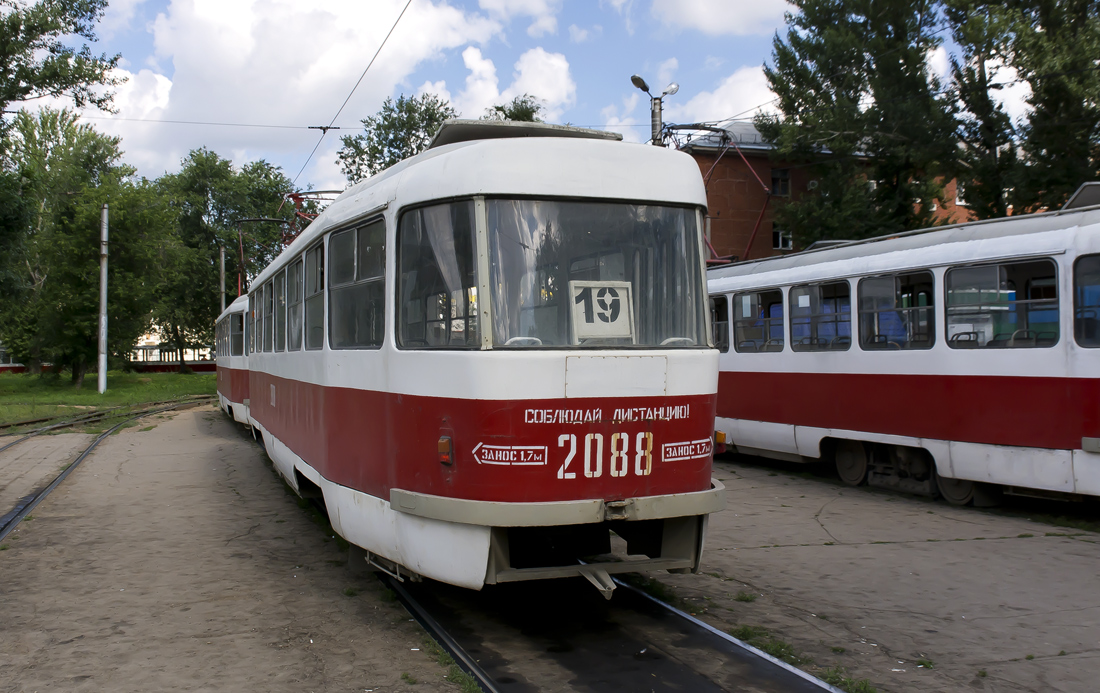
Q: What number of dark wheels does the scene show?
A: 2